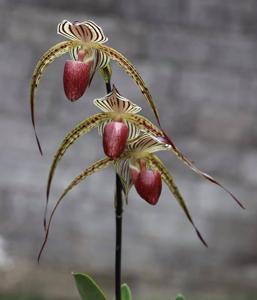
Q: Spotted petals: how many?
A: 6